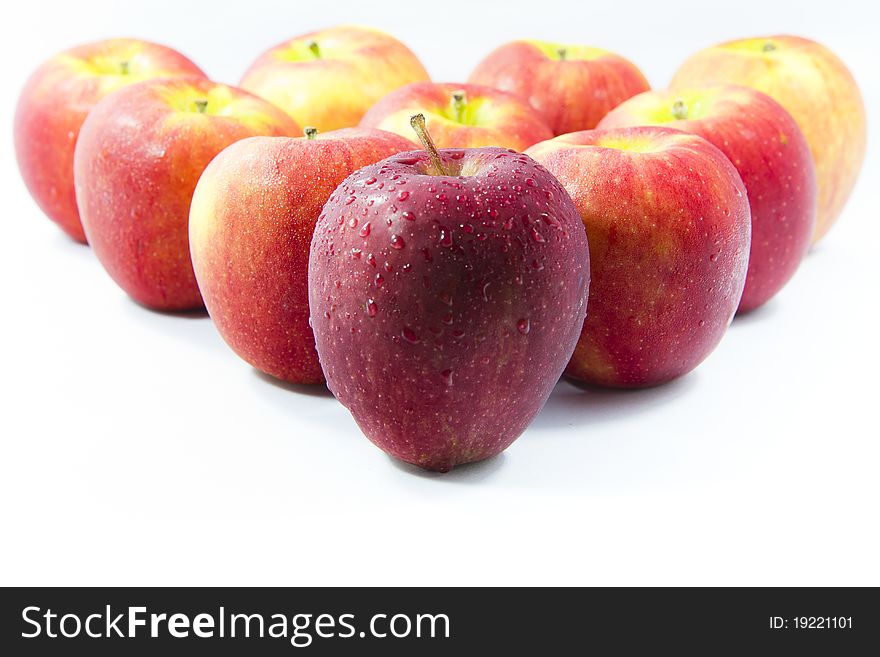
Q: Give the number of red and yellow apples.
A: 9